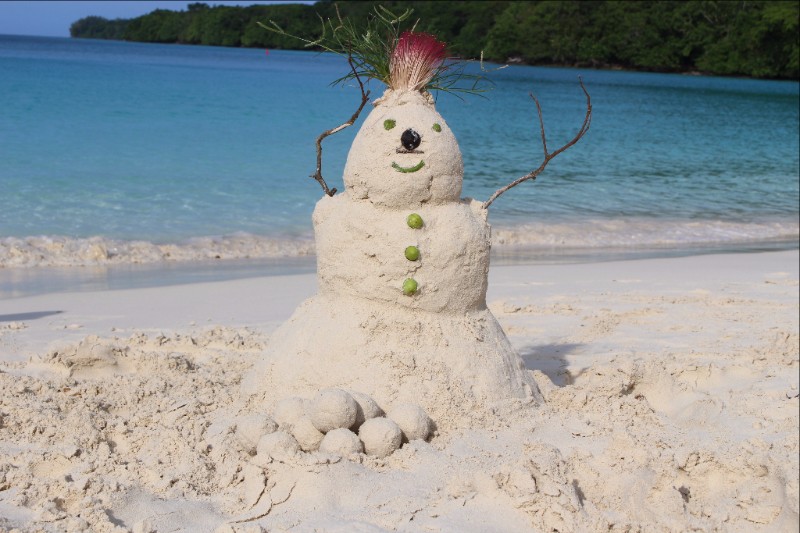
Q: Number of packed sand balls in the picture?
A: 9